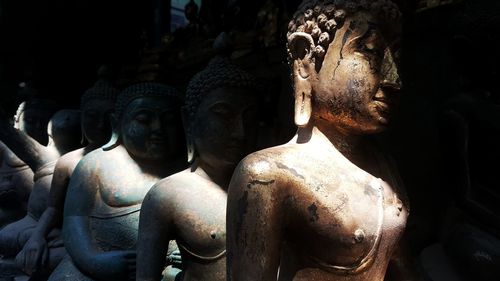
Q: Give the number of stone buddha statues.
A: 6